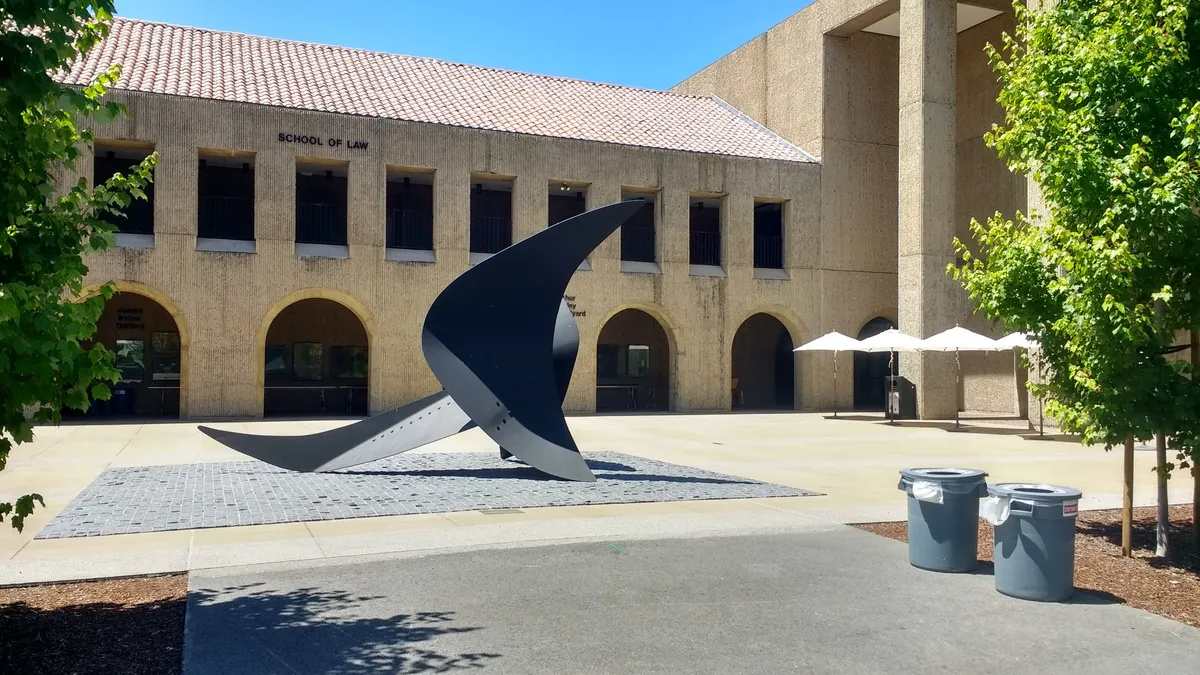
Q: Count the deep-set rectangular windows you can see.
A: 9